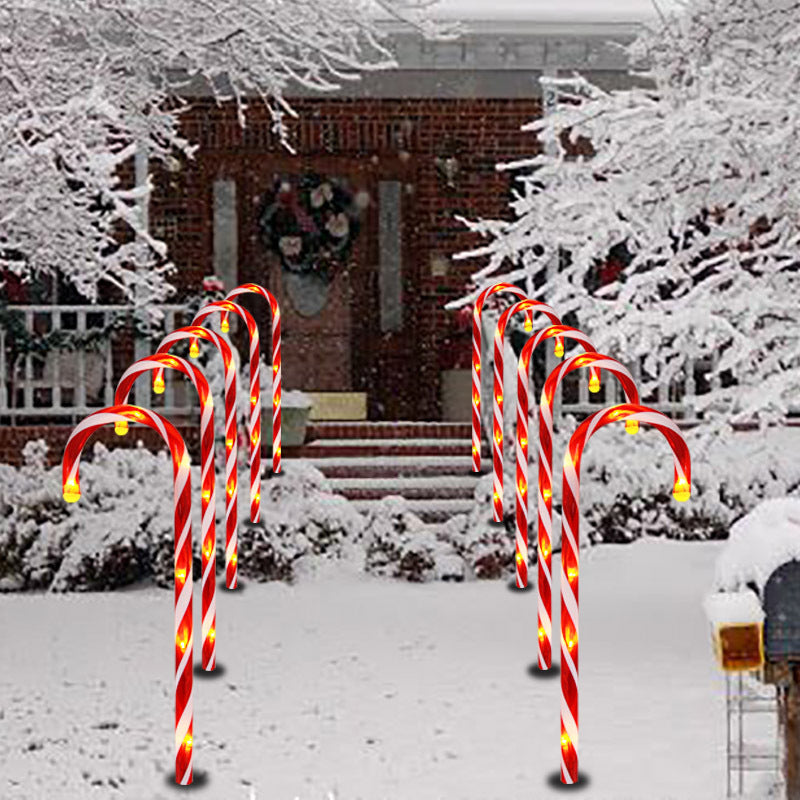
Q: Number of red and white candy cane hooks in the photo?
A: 10